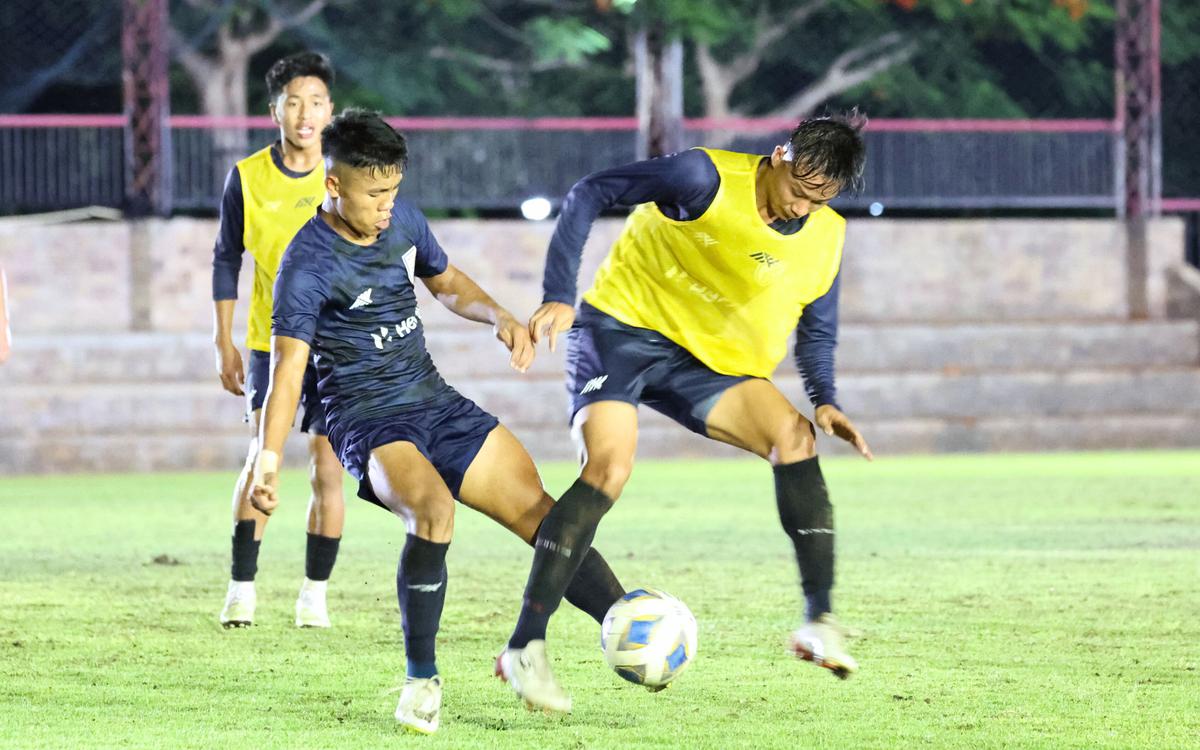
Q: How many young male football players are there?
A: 3